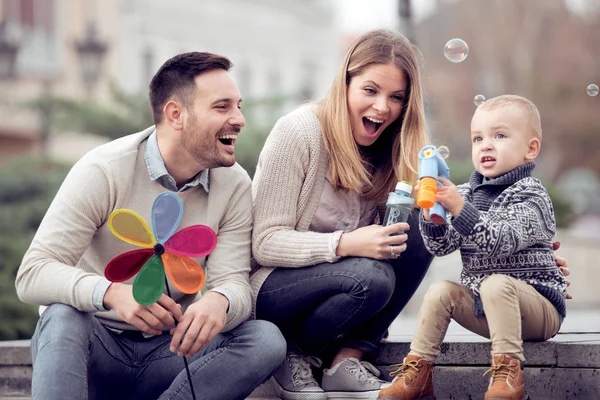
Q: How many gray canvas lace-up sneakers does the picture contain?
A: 2